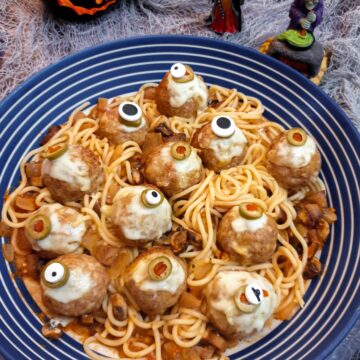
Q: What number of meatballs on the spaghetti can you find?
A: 12